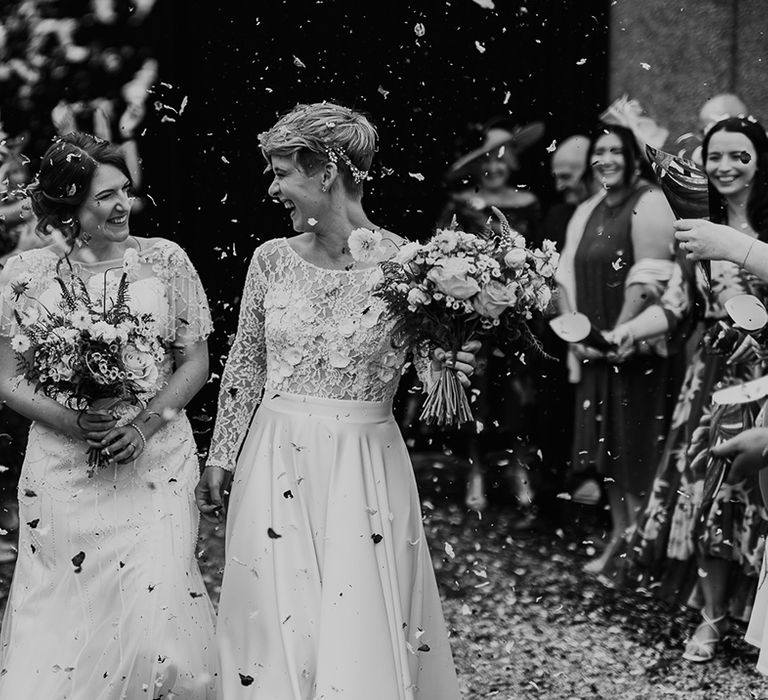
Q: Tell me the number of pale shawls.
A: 1